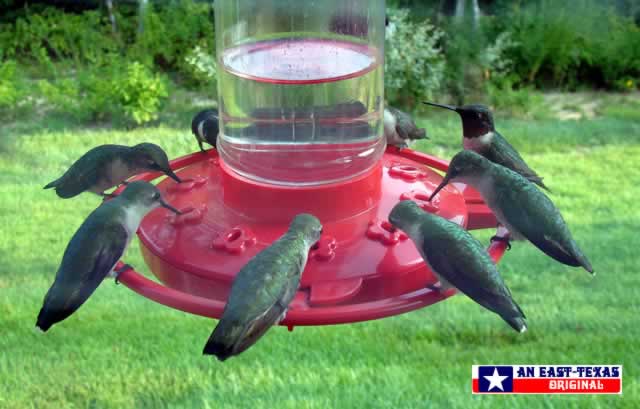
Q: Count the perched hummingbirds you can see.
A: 8